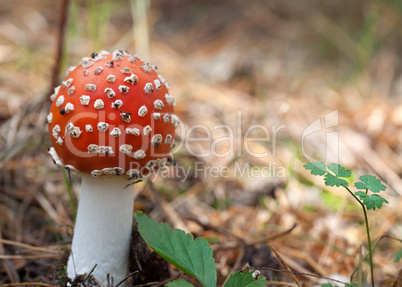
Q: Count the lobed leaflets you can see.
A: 5